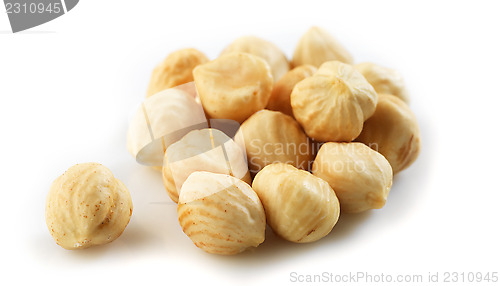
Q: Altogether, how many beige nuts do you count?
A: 15